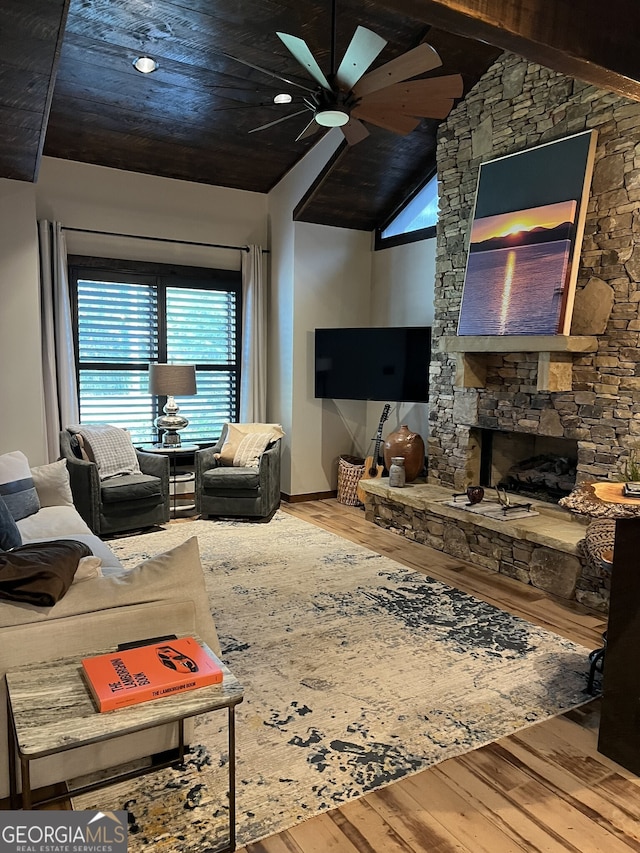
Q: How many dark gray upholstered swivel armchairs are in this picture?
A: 2